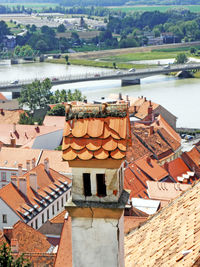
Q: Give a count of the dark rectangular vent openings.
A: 2